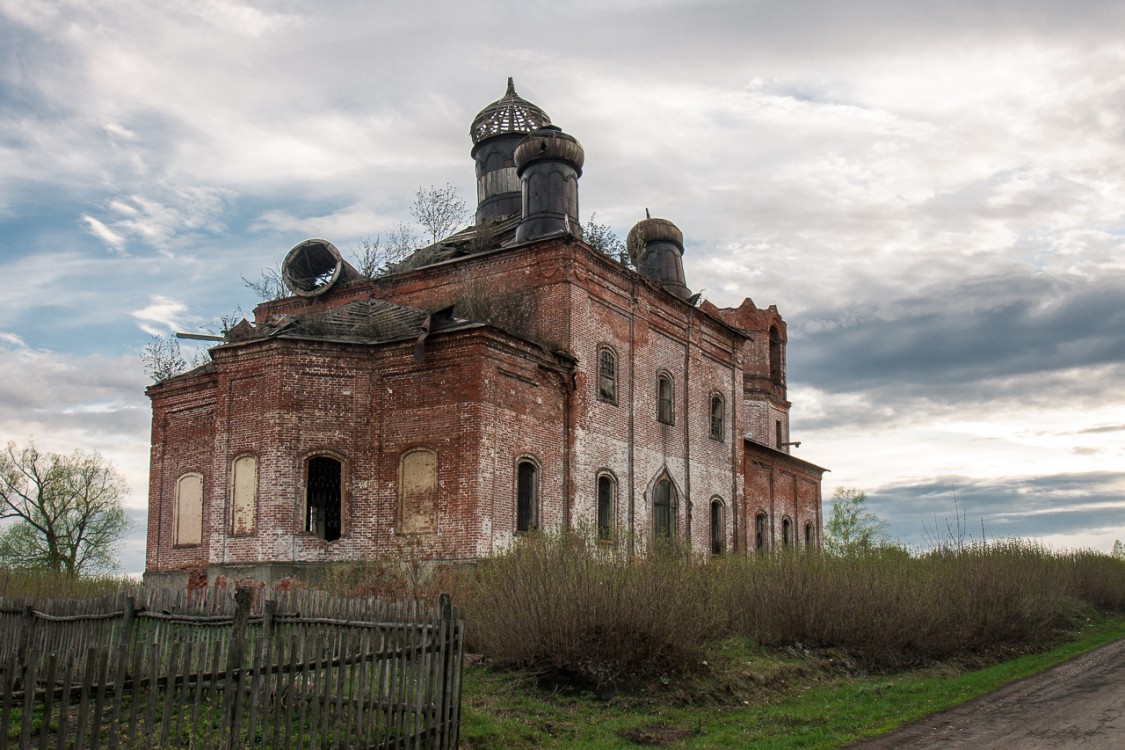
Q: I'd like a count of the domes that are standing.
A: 3